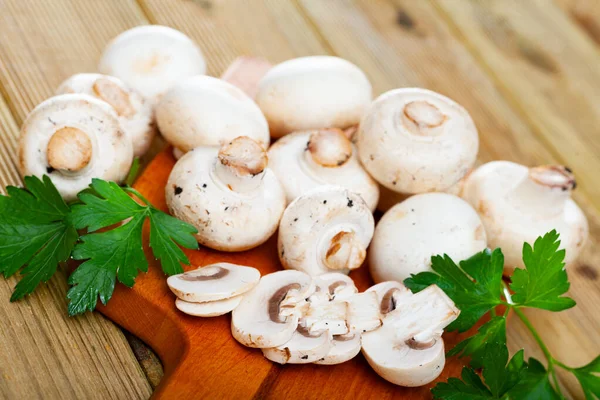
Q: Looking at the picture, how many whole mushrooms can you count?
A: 11